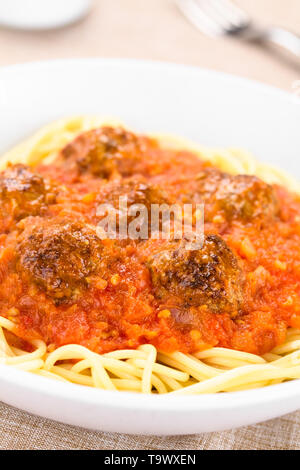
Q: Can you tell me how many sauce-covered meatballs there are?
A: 6